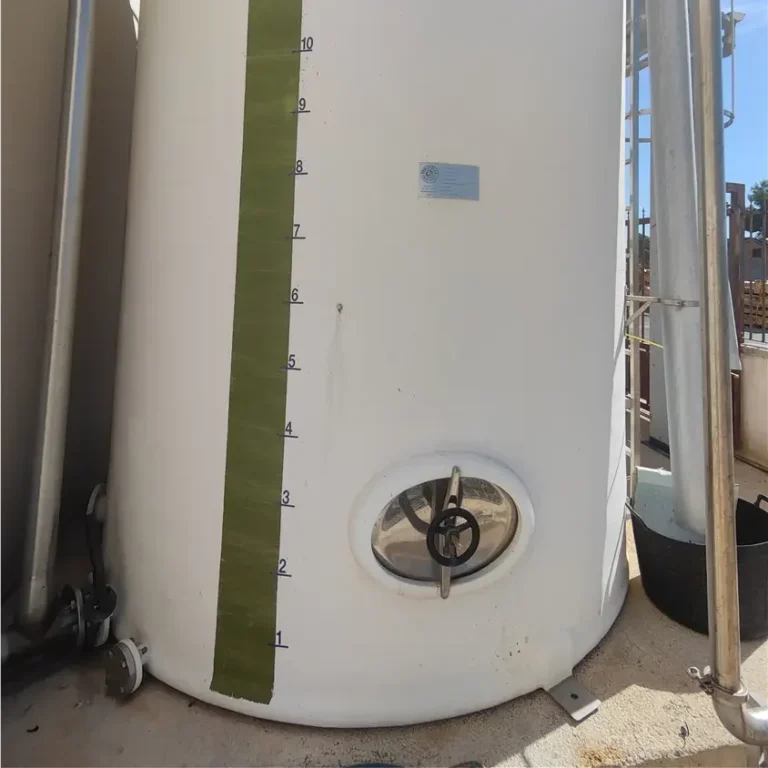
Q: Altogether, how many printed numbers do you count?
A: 10